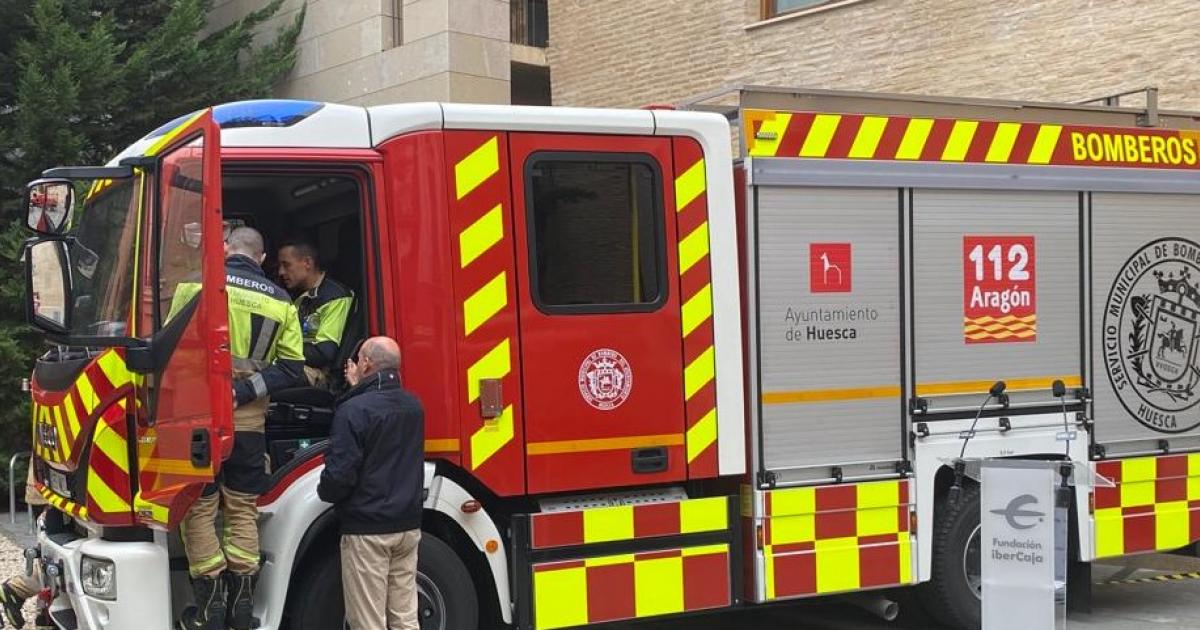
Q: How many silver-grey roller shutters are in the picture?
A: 3